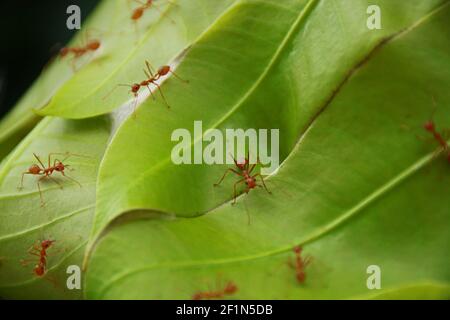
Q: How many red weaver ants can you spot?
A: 9